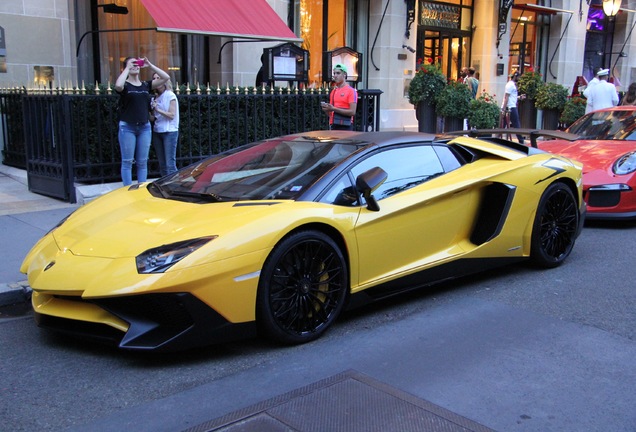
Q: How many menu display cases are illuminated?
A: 2